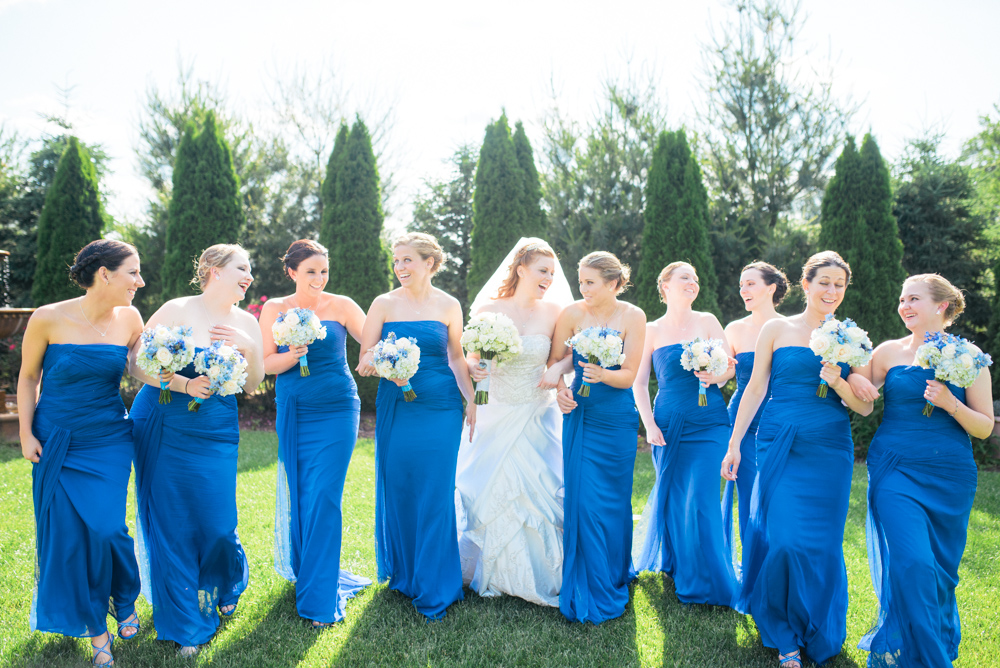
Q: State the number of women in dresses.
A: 10